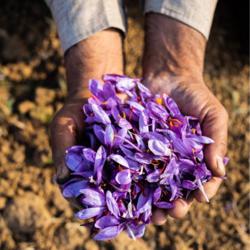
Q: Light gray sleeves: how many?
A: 2